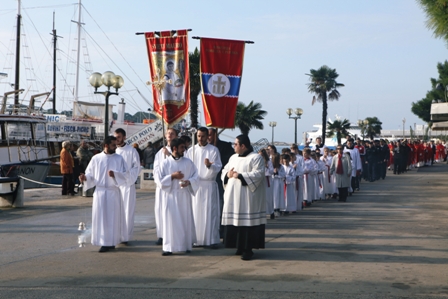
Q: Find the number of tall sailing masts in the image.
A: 3